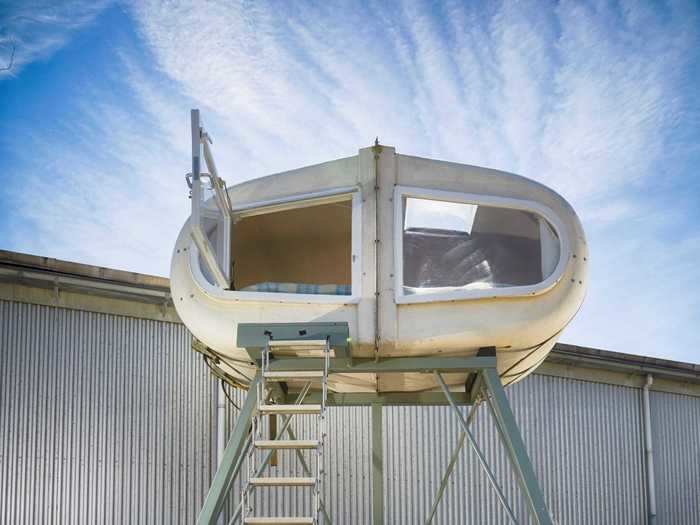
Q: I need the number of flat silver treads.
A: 6